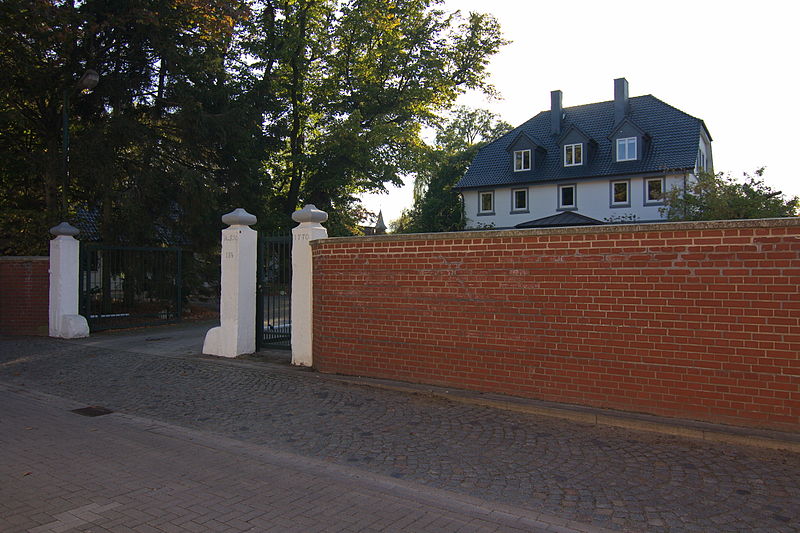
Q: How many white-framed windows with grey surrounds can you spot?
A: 5